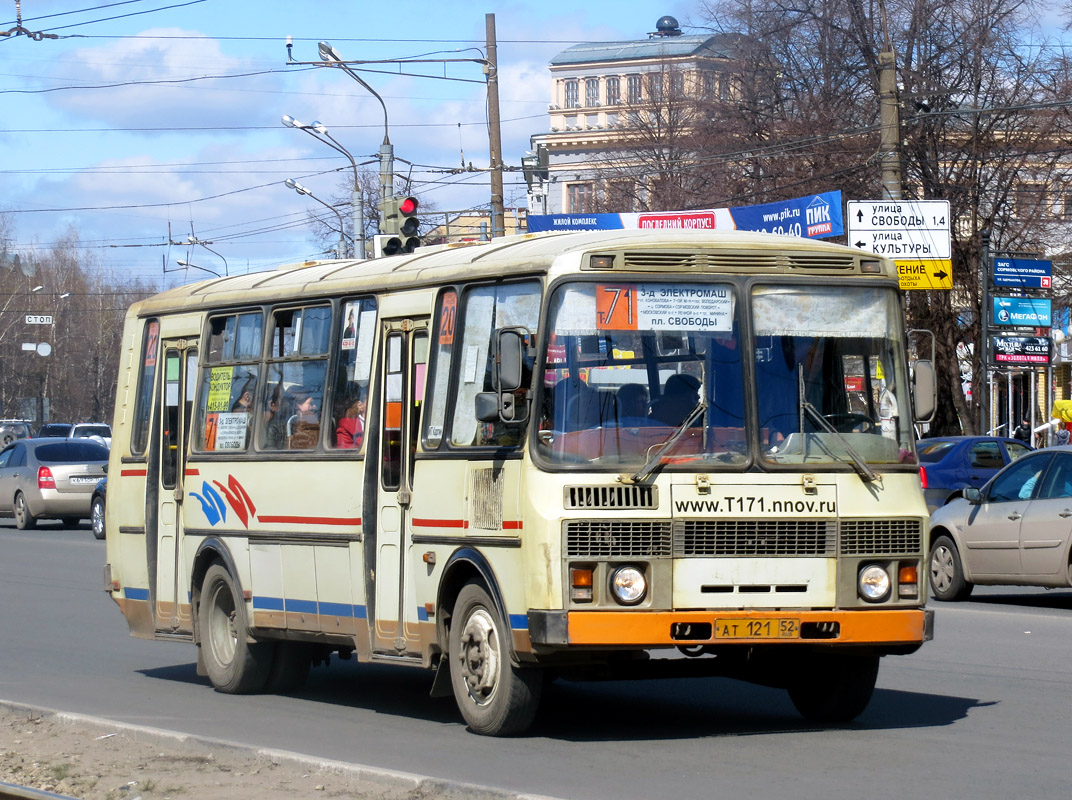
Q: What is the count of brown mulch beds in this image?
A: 0